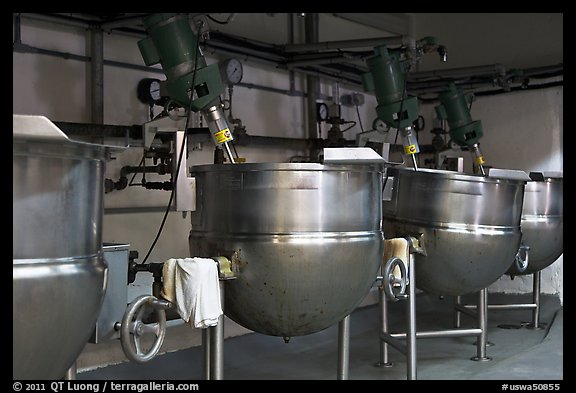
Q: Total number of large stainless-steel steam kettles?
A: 4